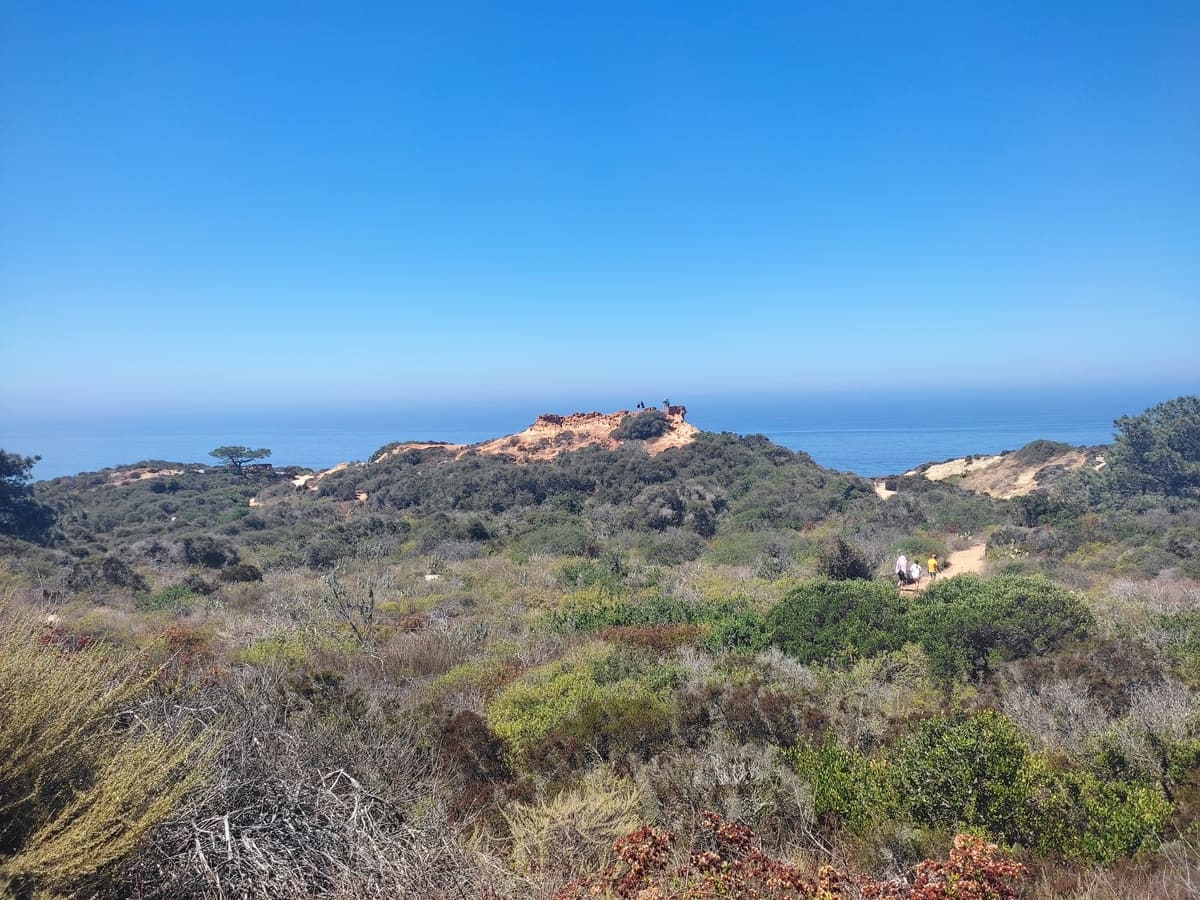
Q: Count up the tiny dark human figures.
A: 3